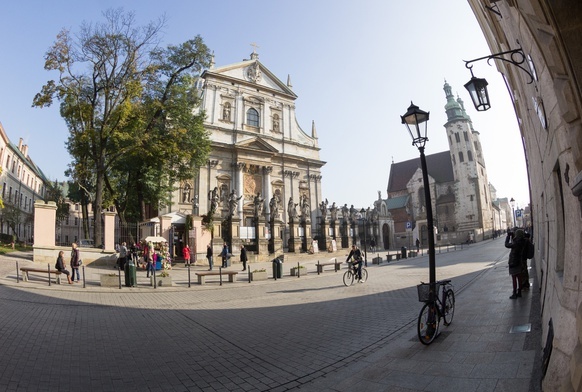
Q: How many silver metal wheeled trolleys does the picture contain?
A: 0